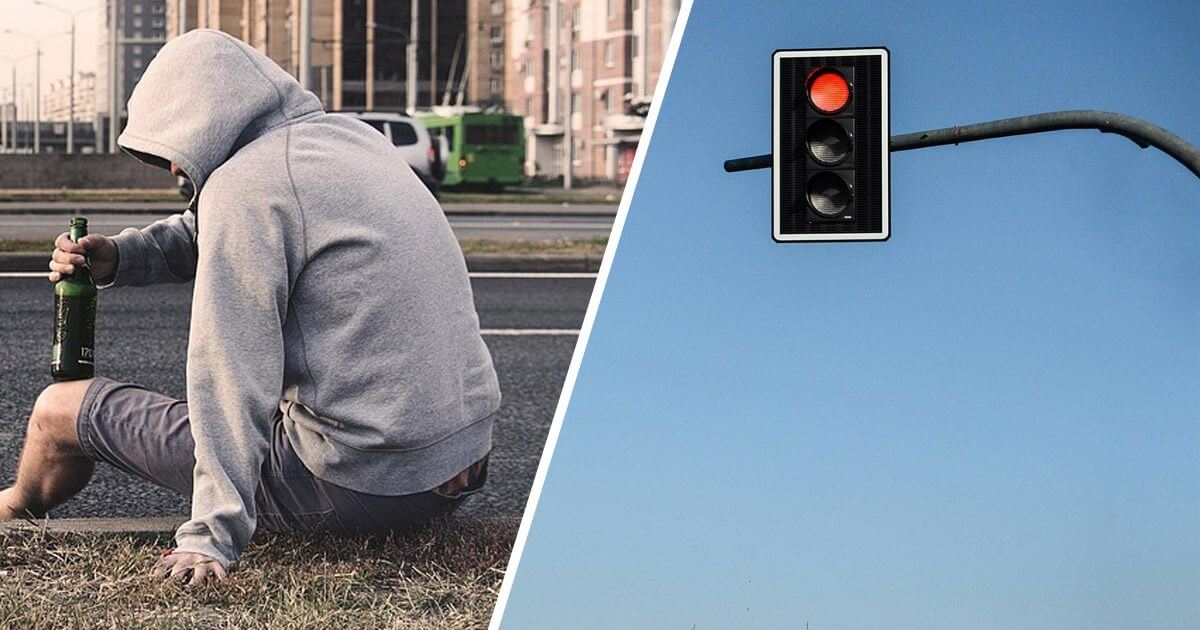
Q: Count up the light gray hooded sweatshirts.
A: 1